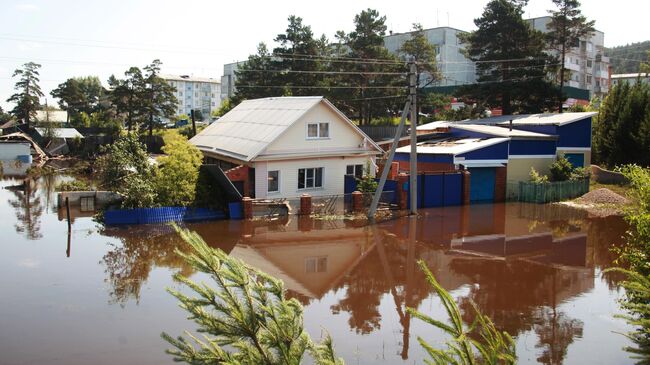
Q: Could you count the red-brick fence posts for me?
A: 5